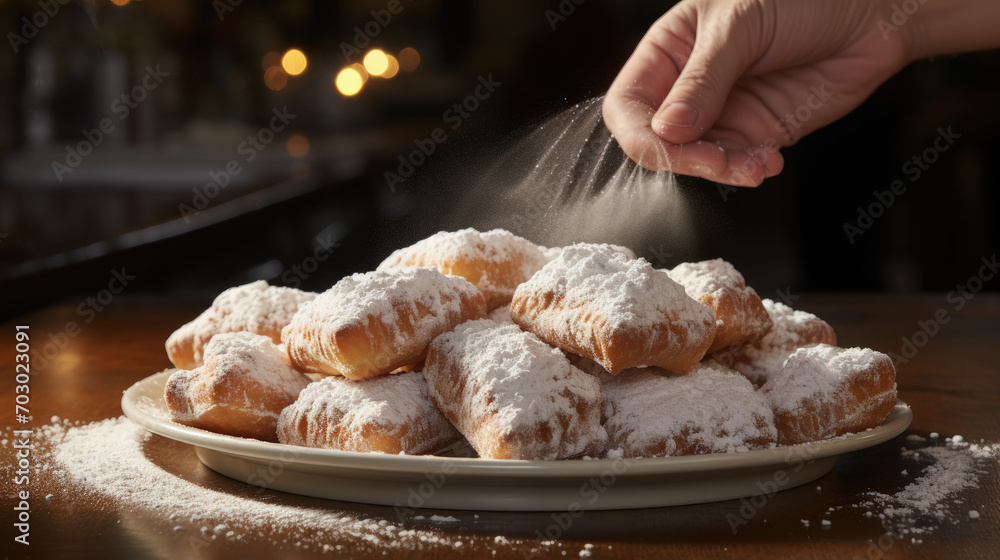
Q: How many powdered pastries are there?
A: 12